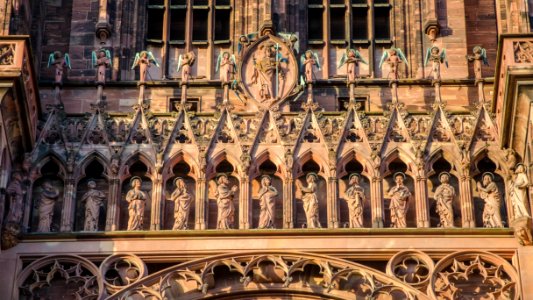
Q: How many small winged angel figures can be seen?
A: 10